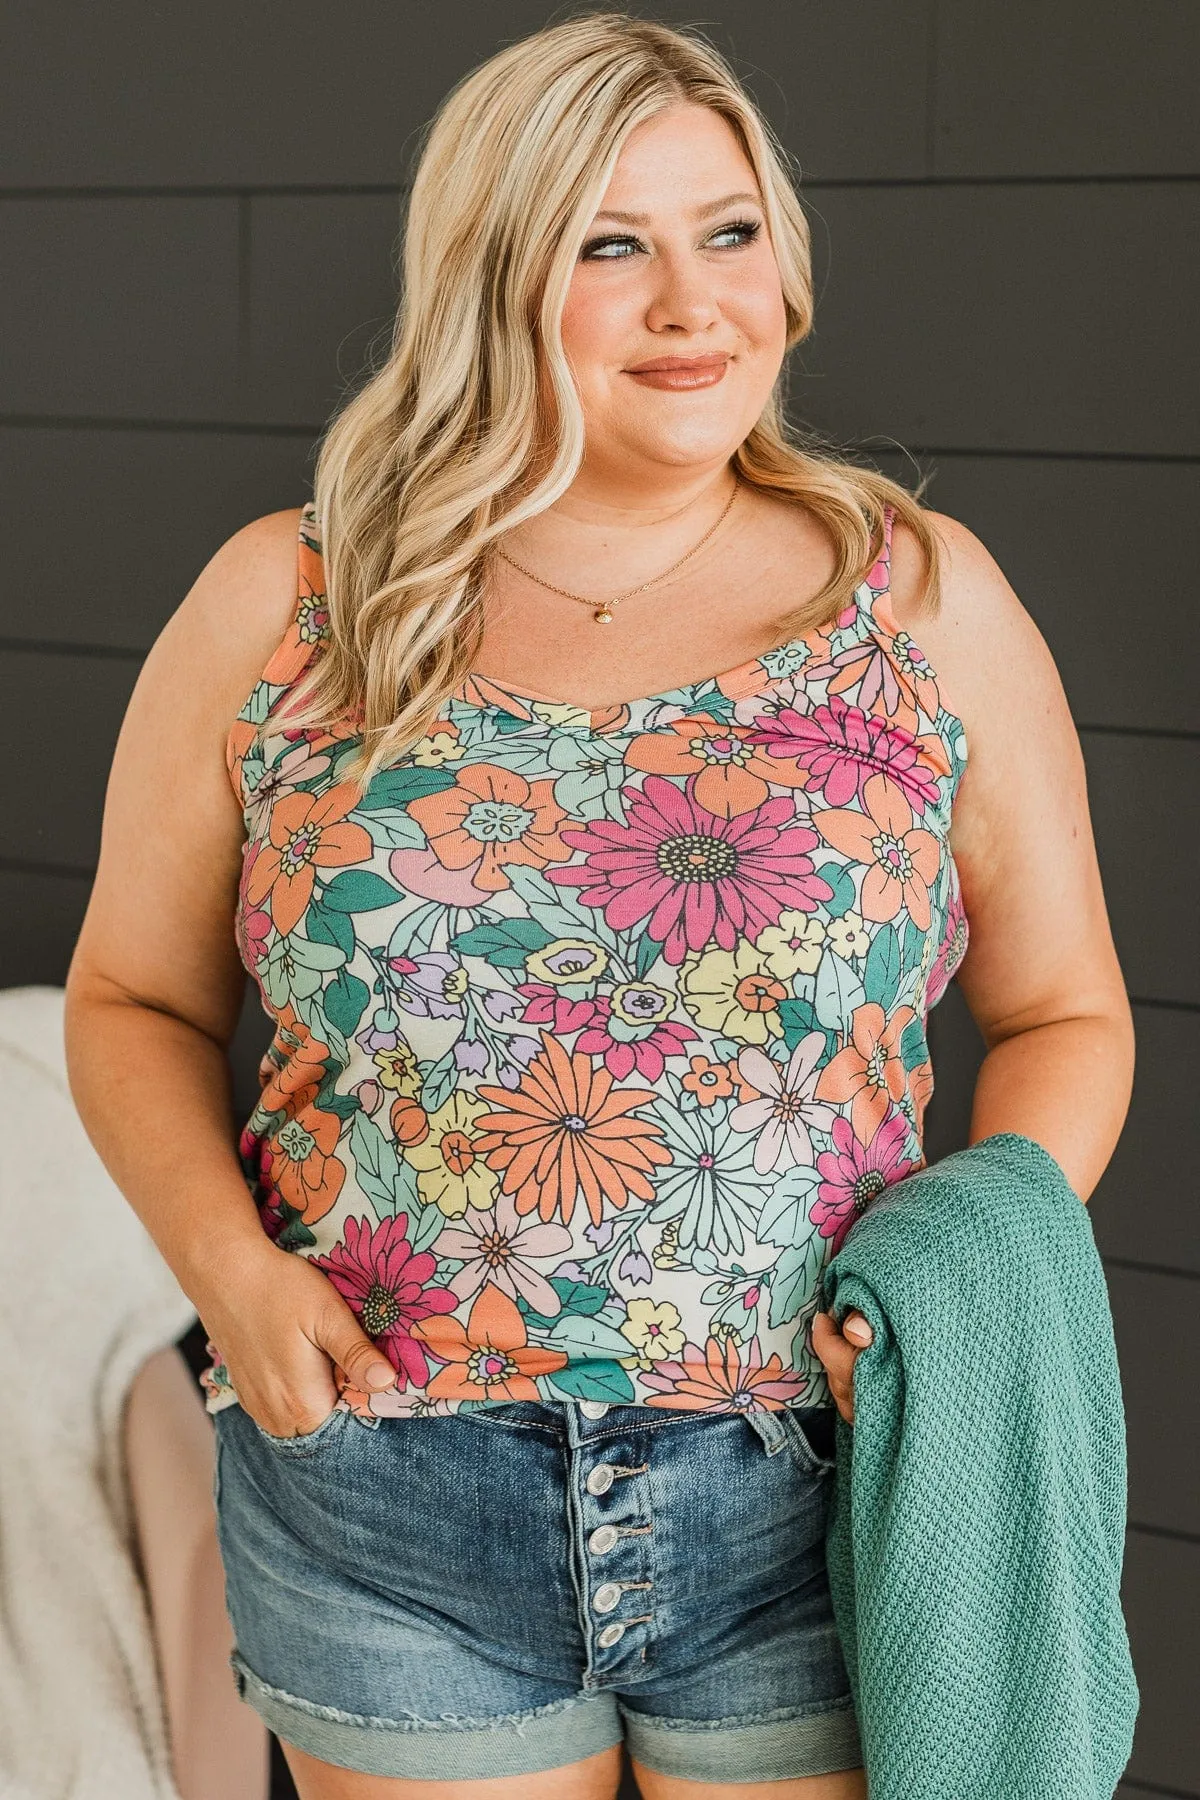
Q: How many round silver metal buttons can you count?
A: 5